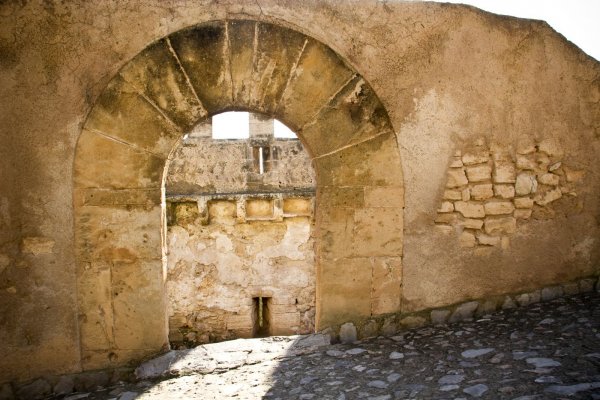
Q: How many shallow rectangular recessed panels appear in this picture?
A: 4